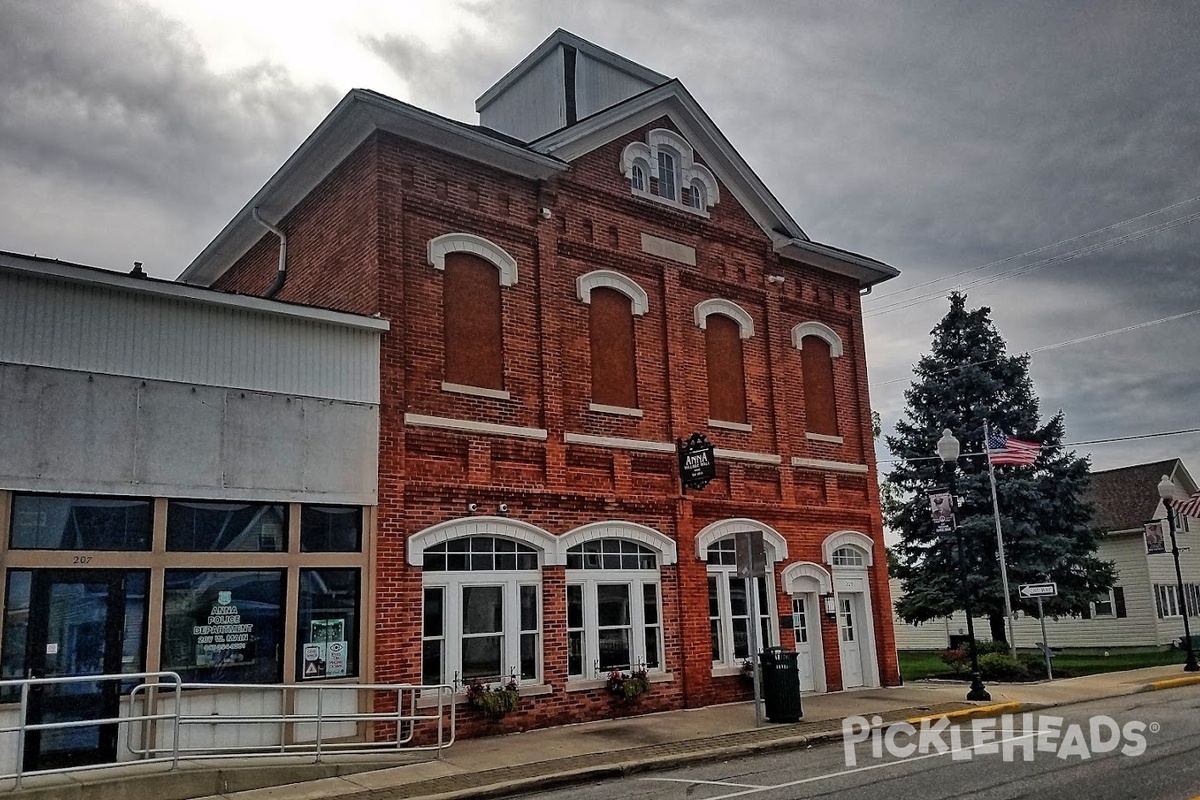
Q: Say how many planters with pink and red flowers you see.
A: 3